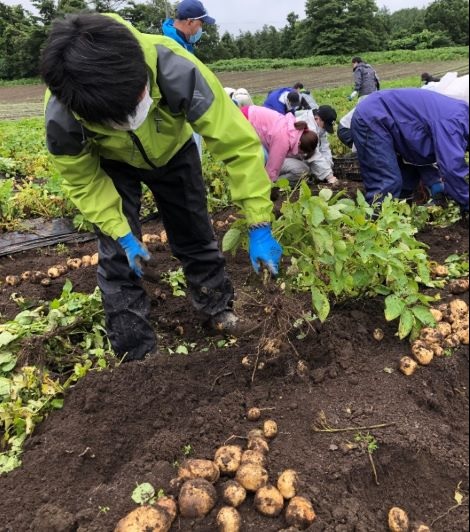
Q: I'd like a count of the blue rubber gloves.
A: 3